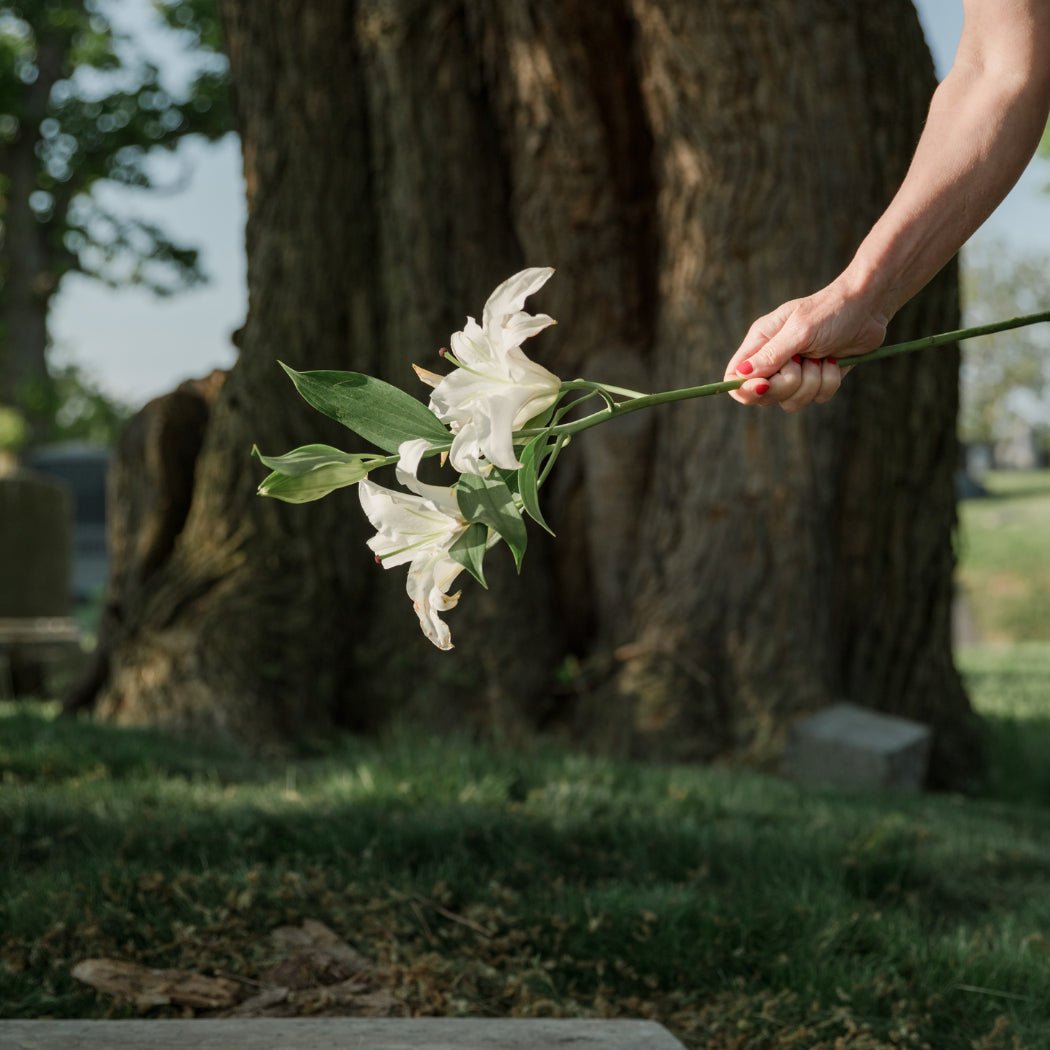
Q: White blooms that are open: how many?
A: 2